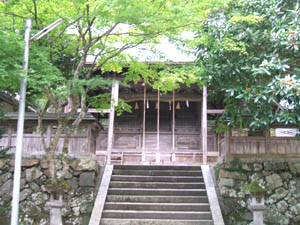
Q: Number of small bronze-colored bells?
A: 3